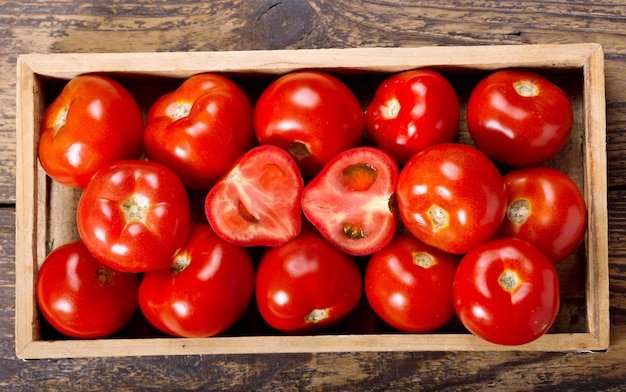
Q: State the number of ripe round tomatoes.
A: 13